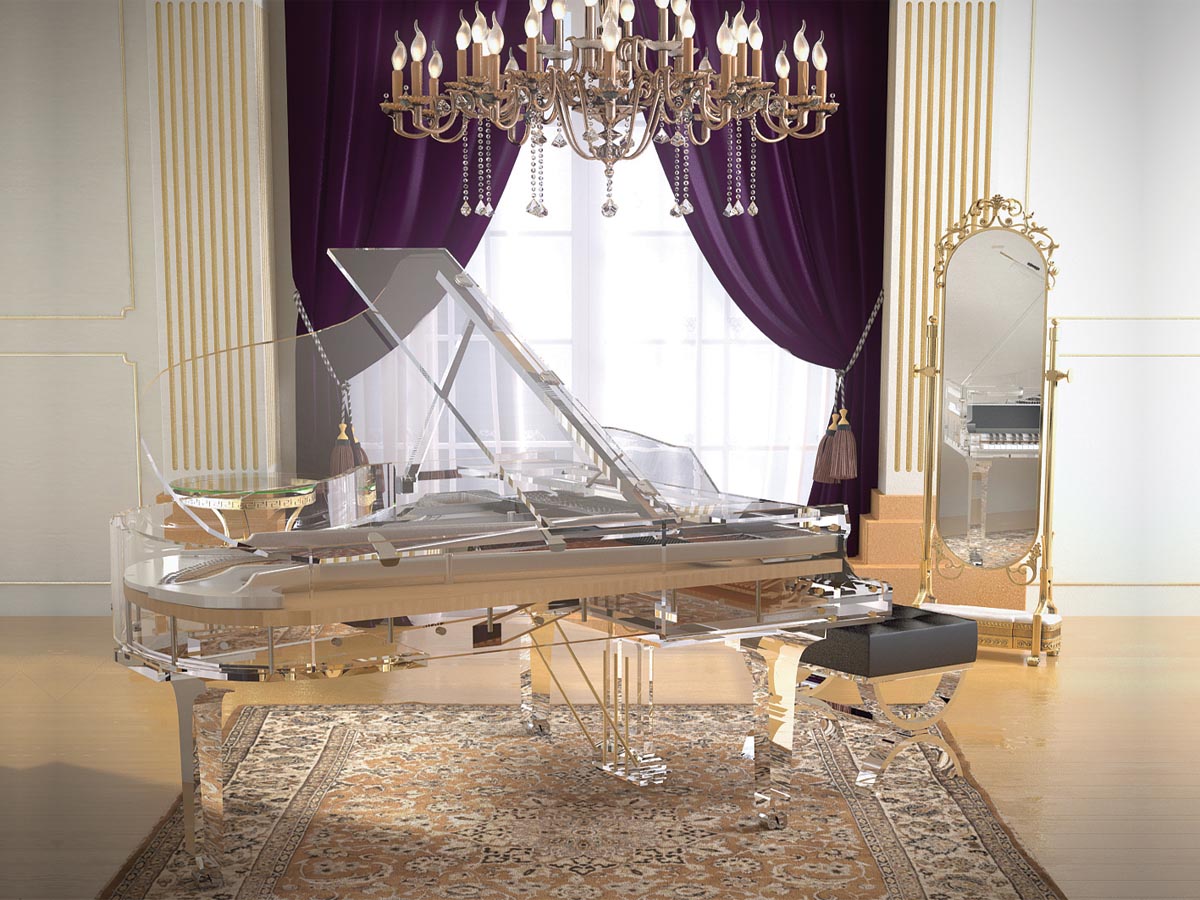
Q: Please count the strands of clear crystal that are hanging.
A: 11